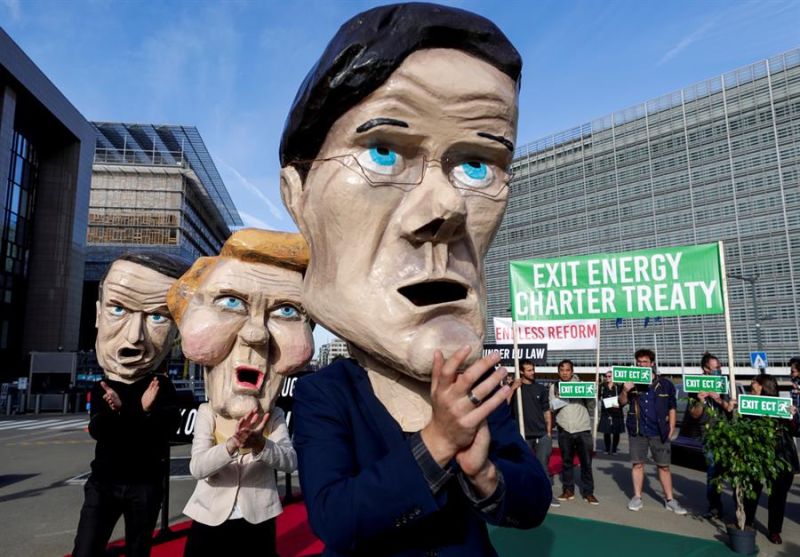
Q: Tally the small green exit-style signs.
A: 4